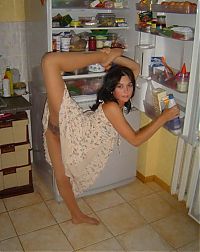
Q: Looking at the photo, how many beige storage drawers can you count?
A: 3